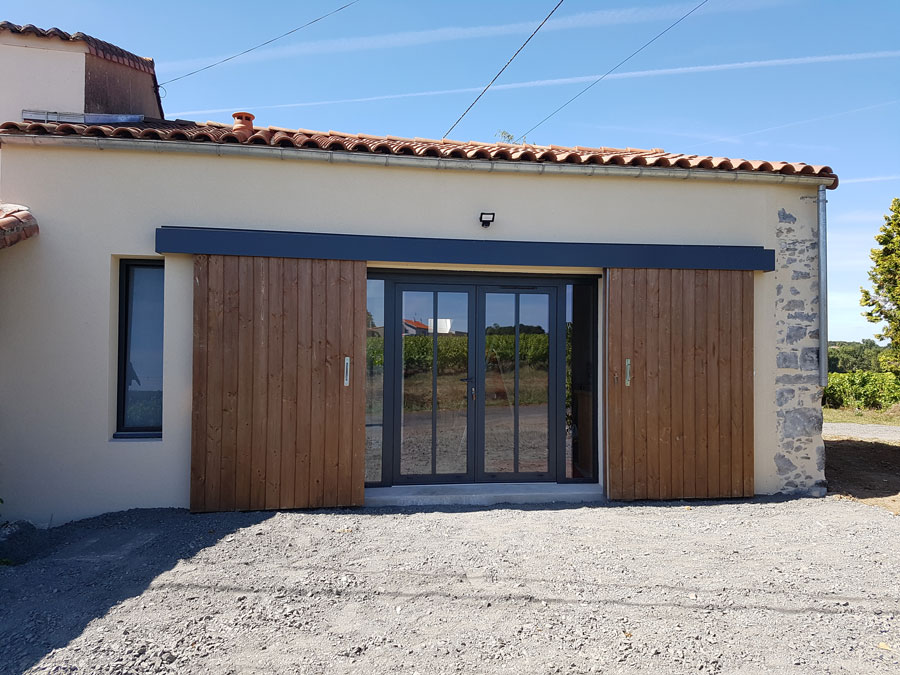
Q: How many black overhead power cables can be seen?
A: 3